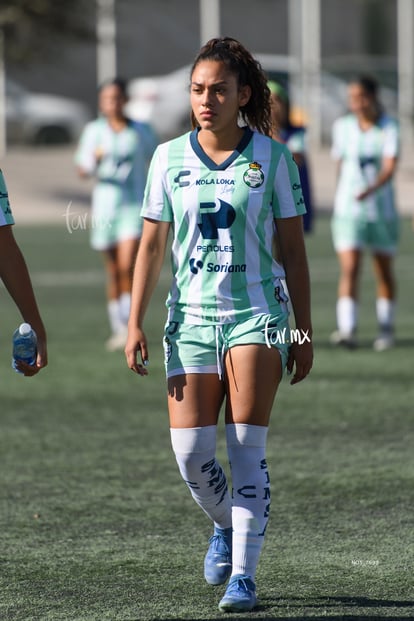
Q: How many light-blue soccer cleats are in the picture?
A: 2